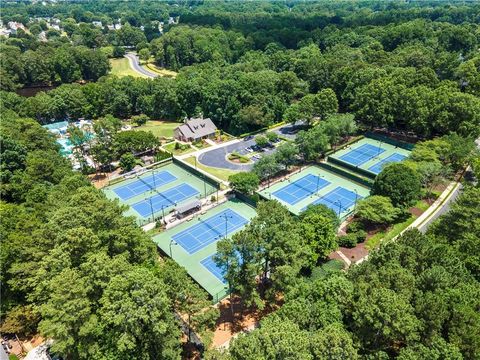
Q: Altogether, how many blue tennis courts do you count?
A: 8